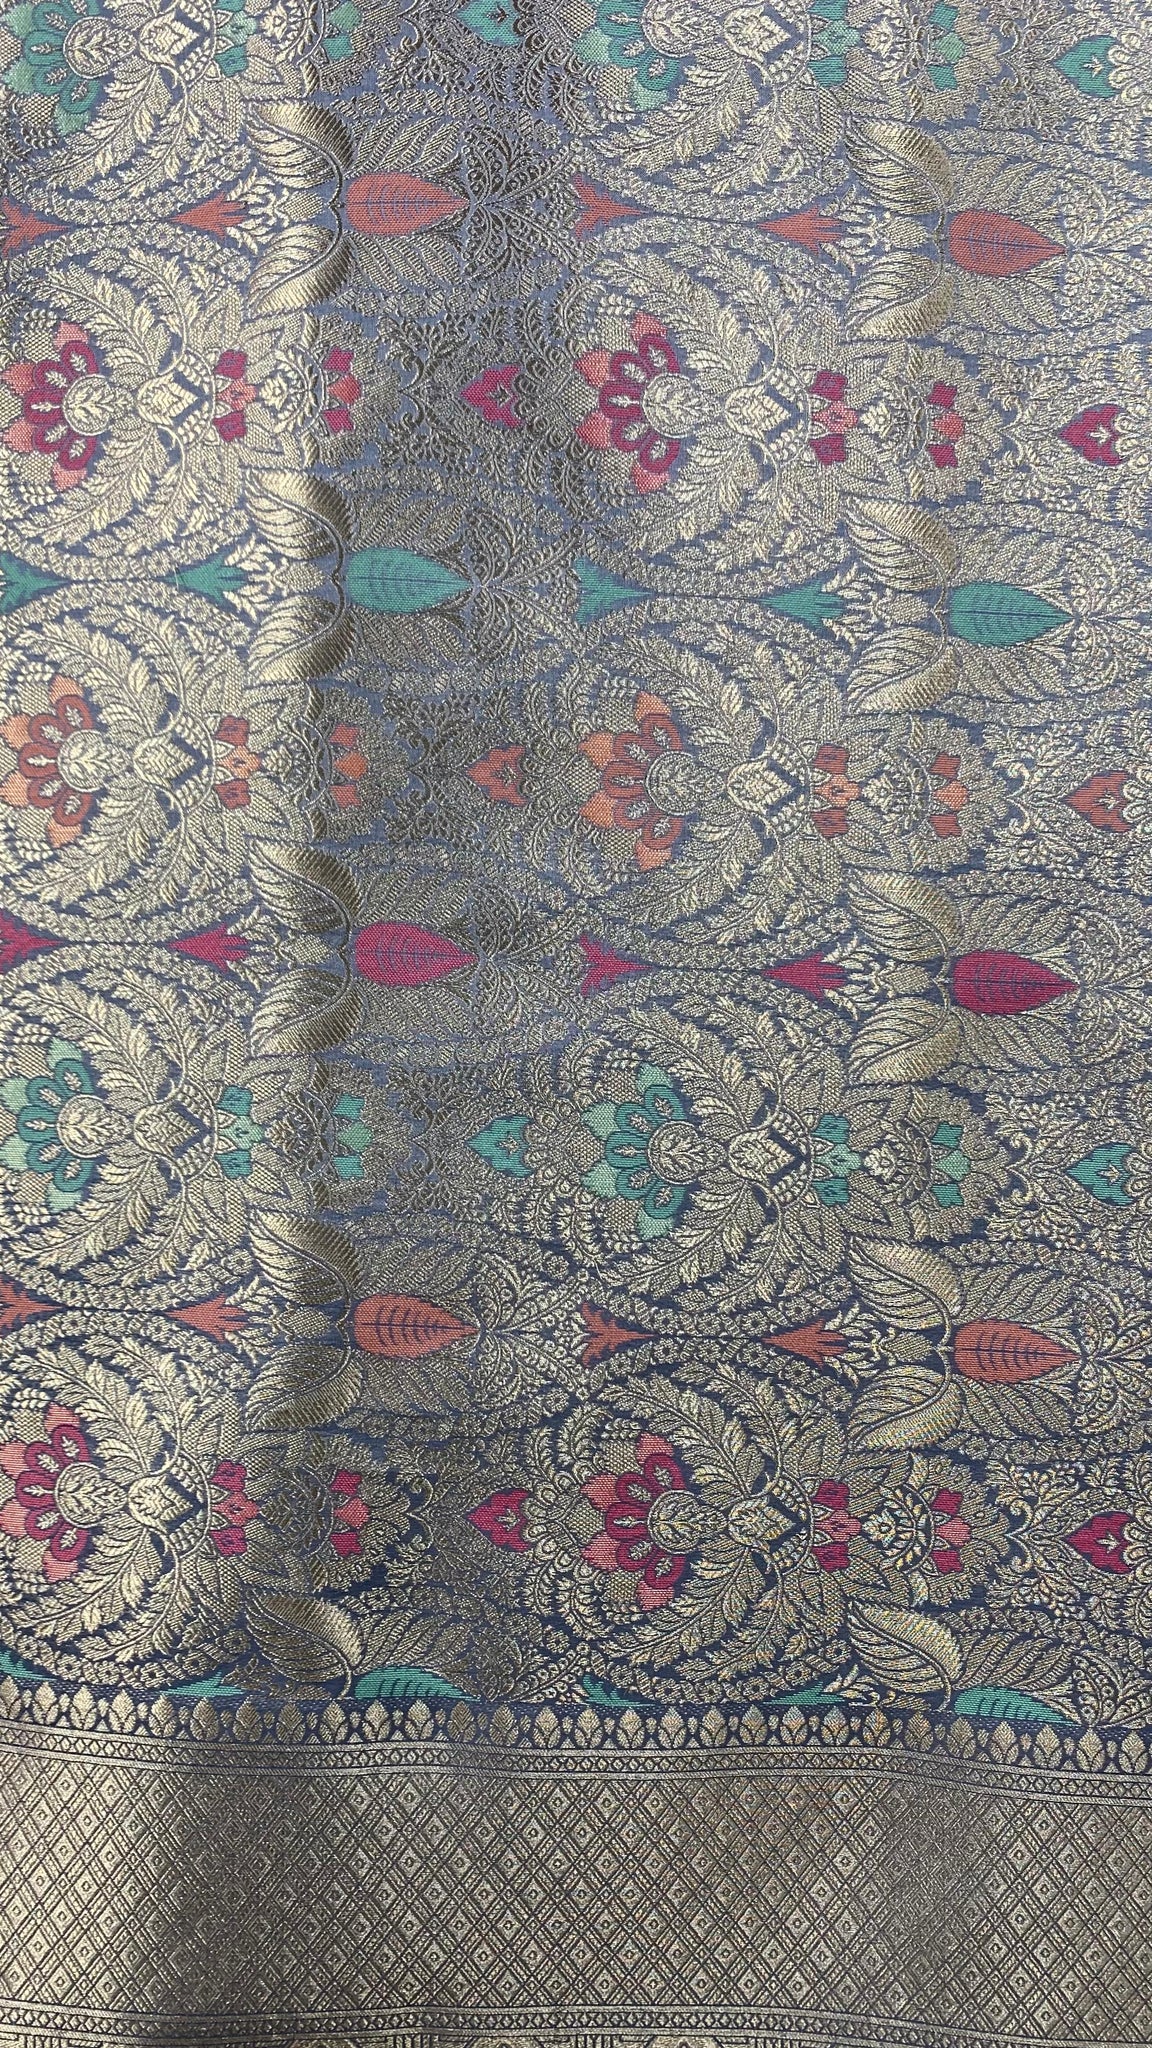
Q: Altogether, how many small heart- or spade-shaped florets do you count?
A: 10